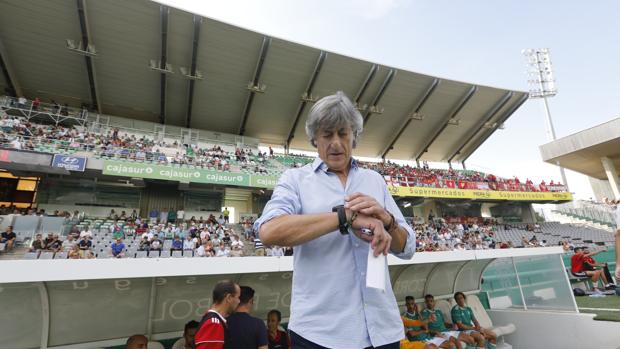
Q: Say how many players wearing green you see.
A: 3